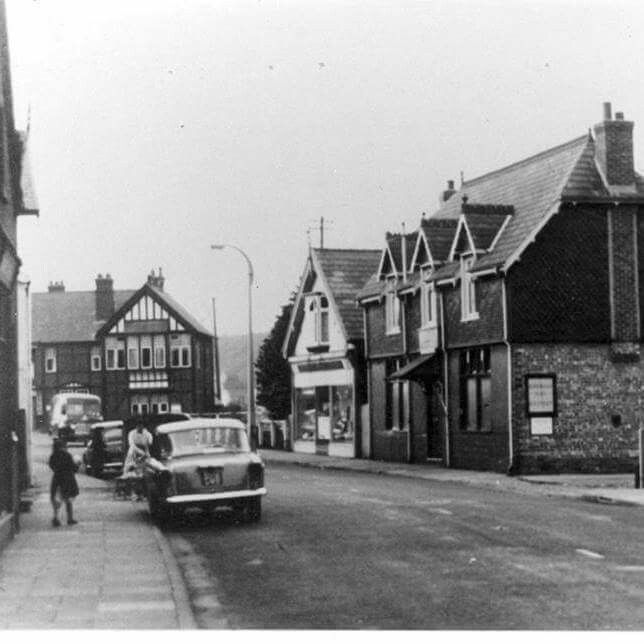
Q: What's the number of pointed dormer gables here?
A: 3